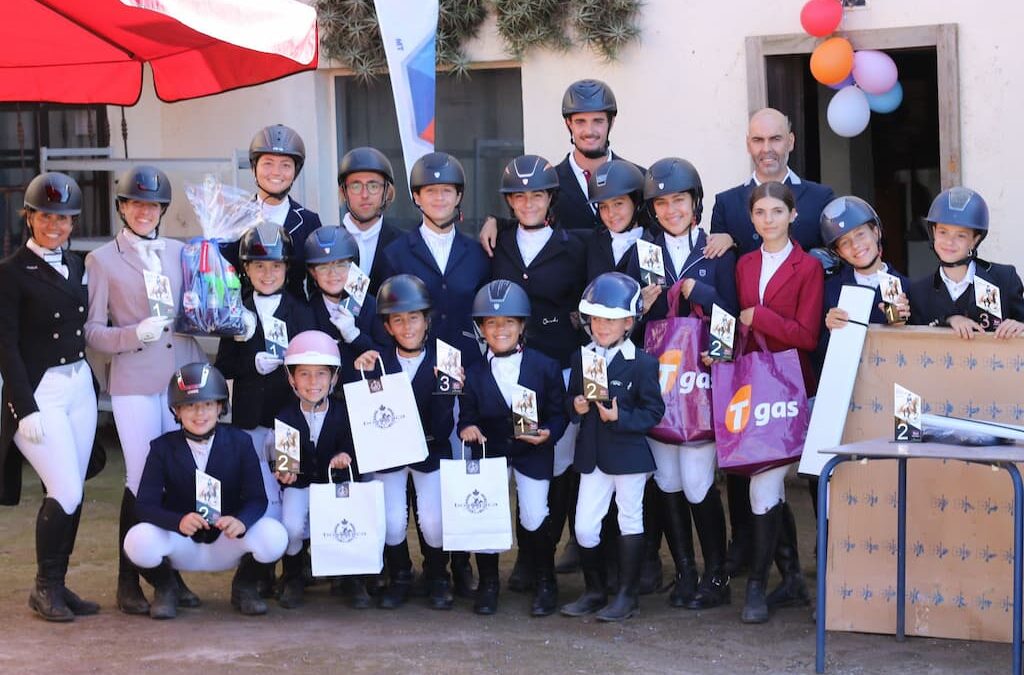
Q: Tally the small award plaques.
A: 13